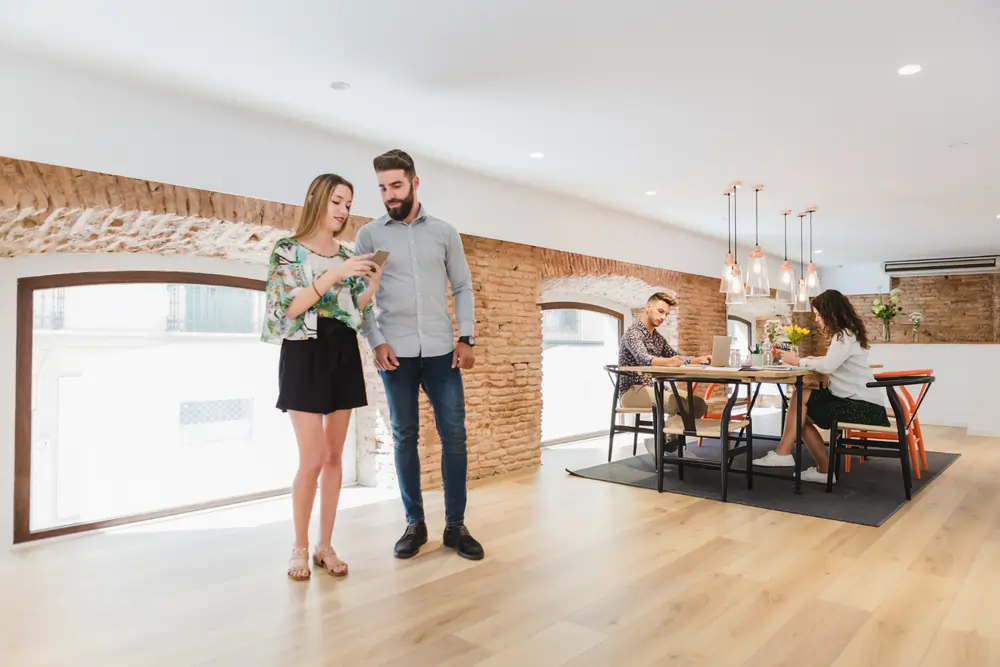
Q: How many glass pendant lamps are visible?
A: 6